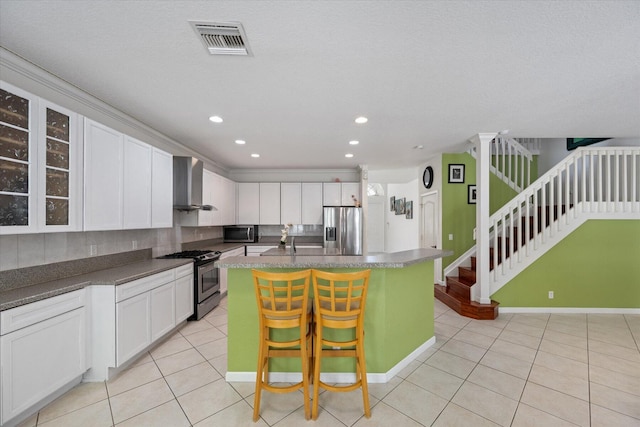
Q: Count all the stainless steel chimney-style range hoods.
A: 1